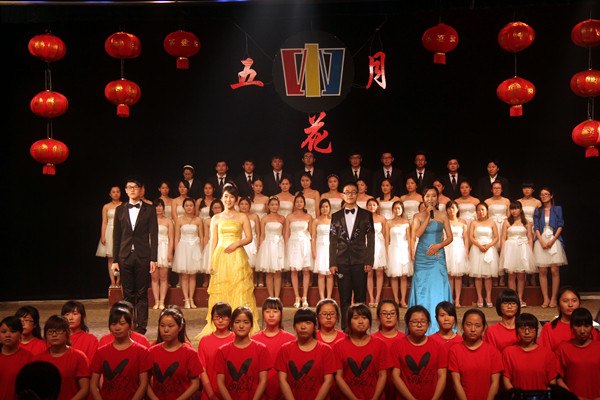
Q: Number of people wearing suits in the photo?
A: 12